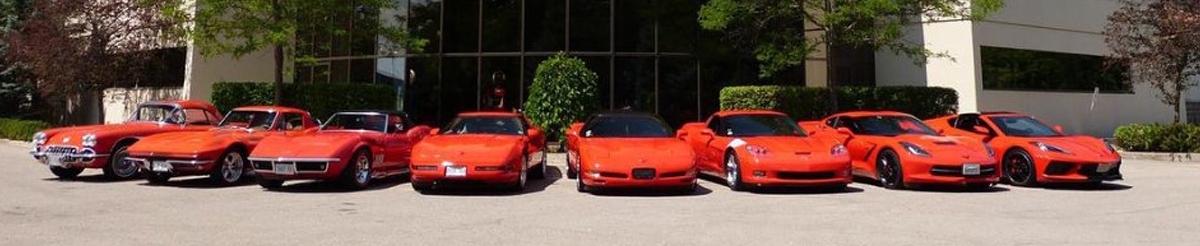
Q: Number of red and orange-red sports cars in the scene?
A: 8